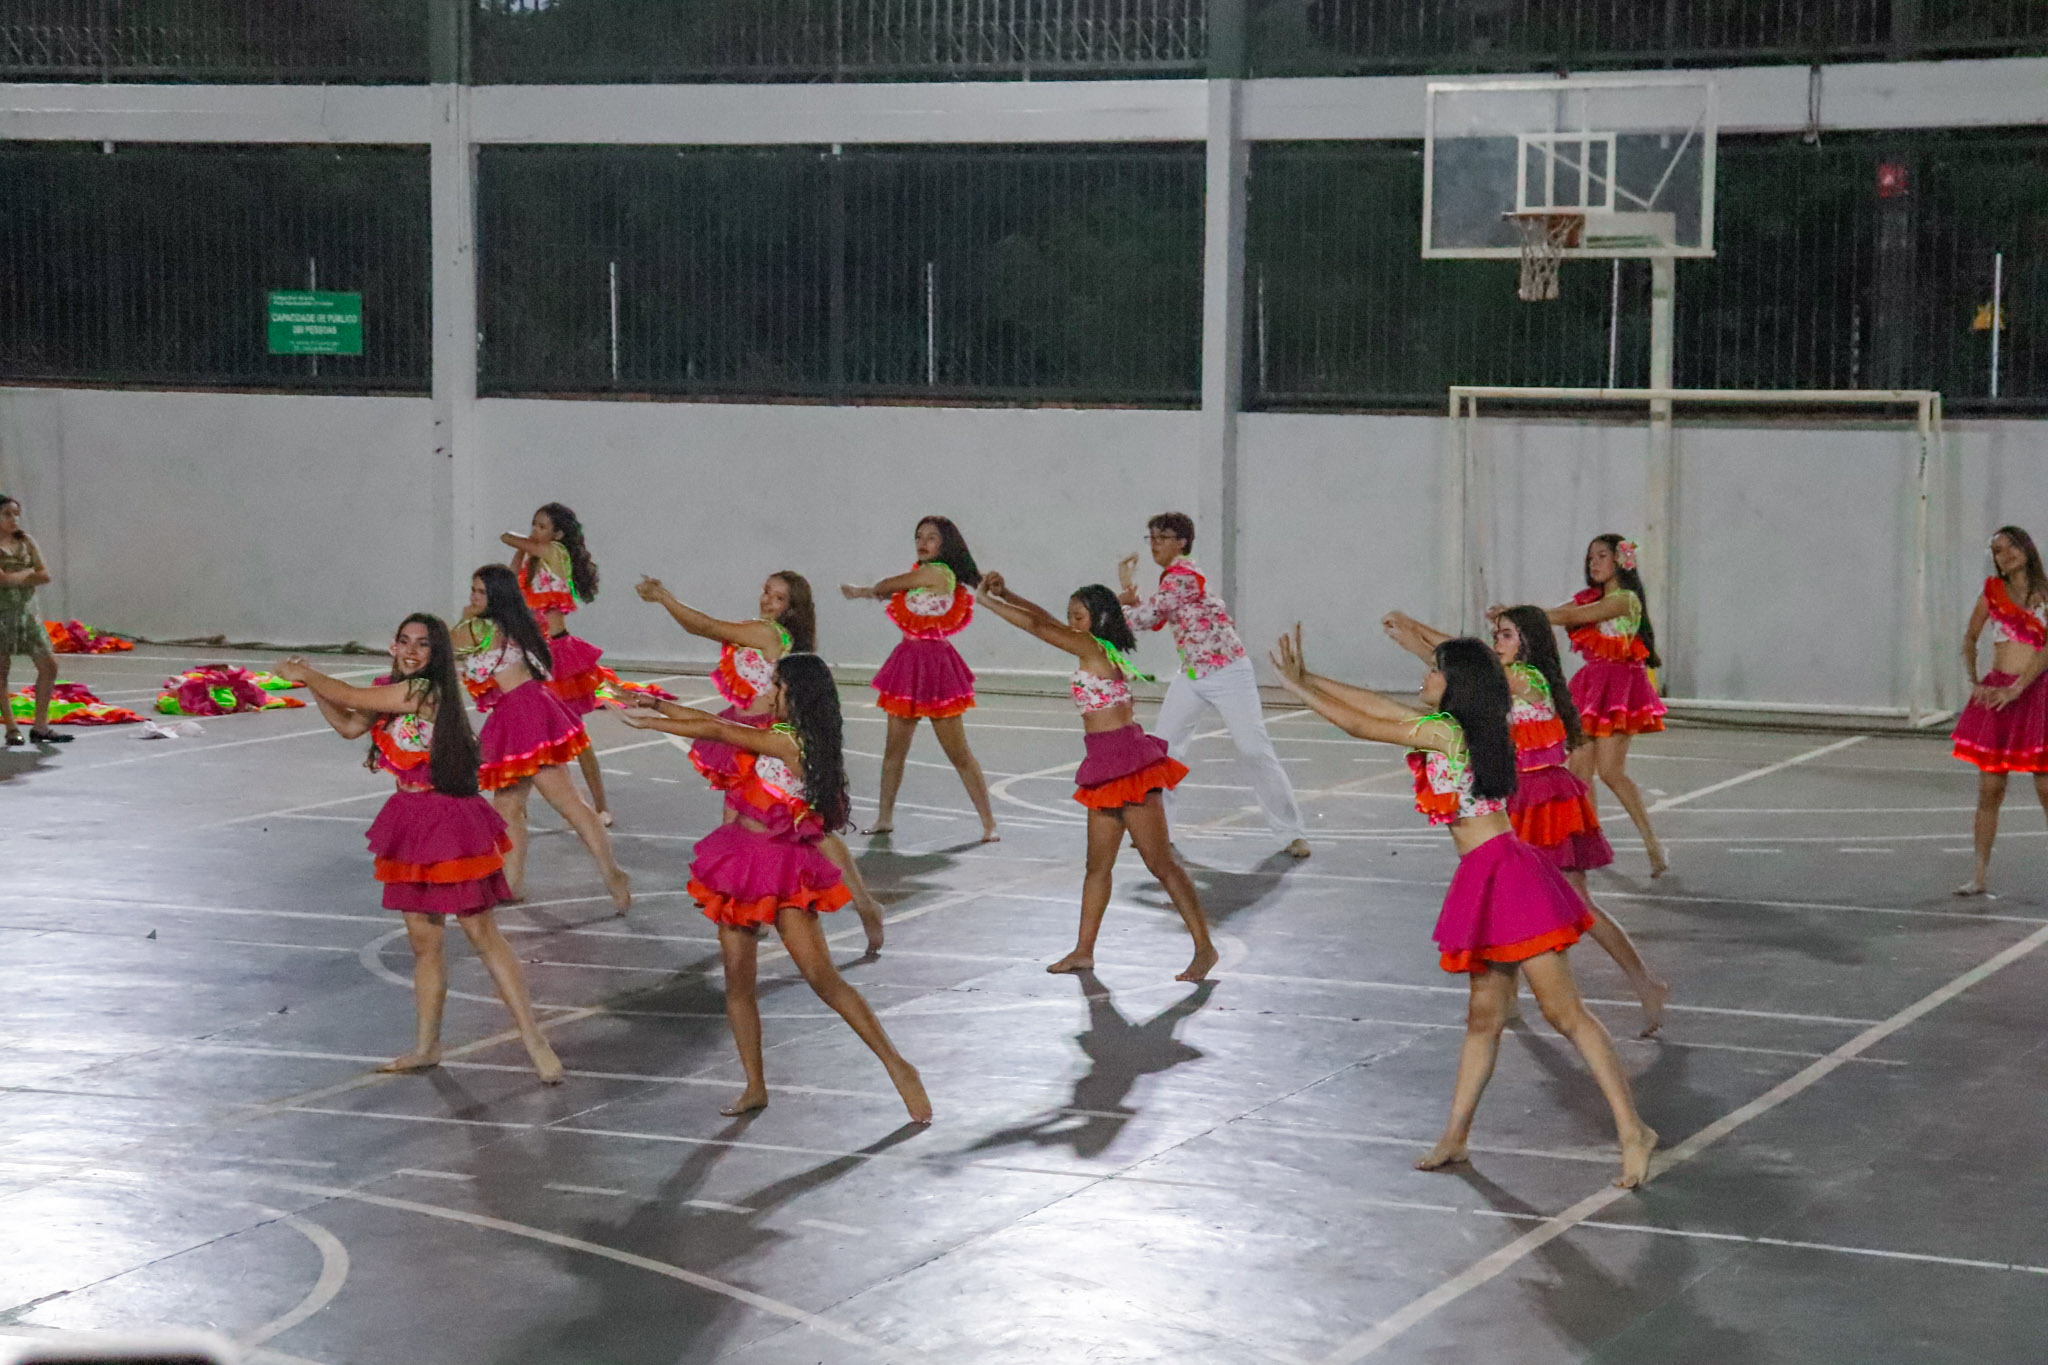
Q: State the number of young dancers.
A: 12